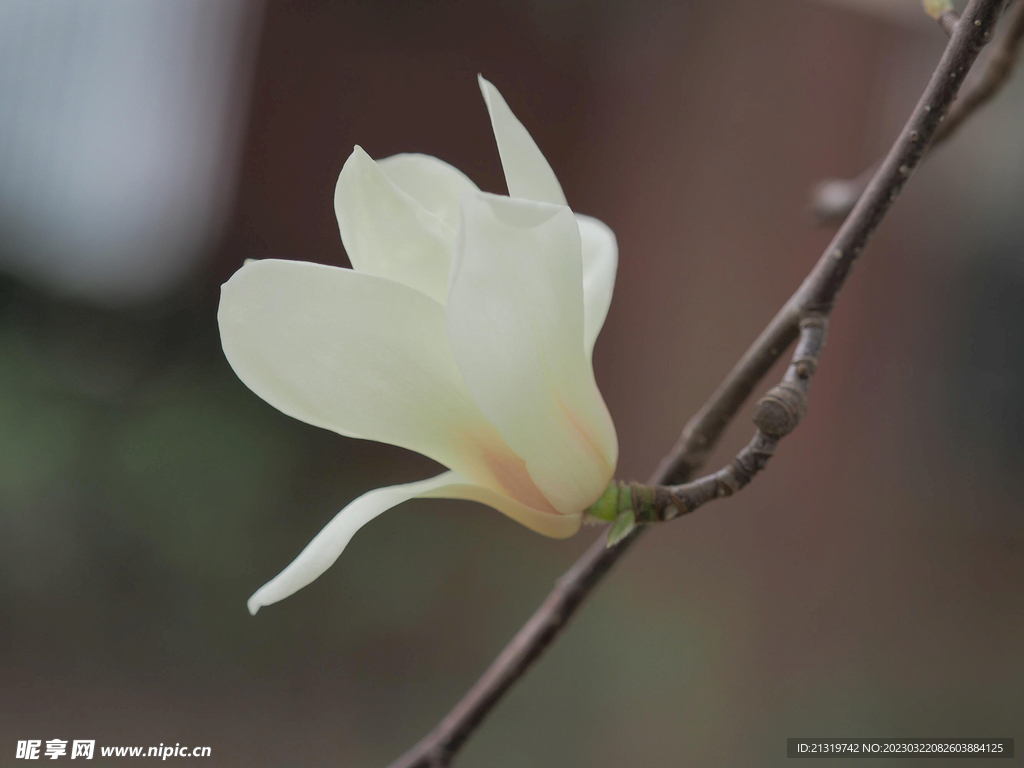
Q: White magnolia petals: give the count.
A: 7